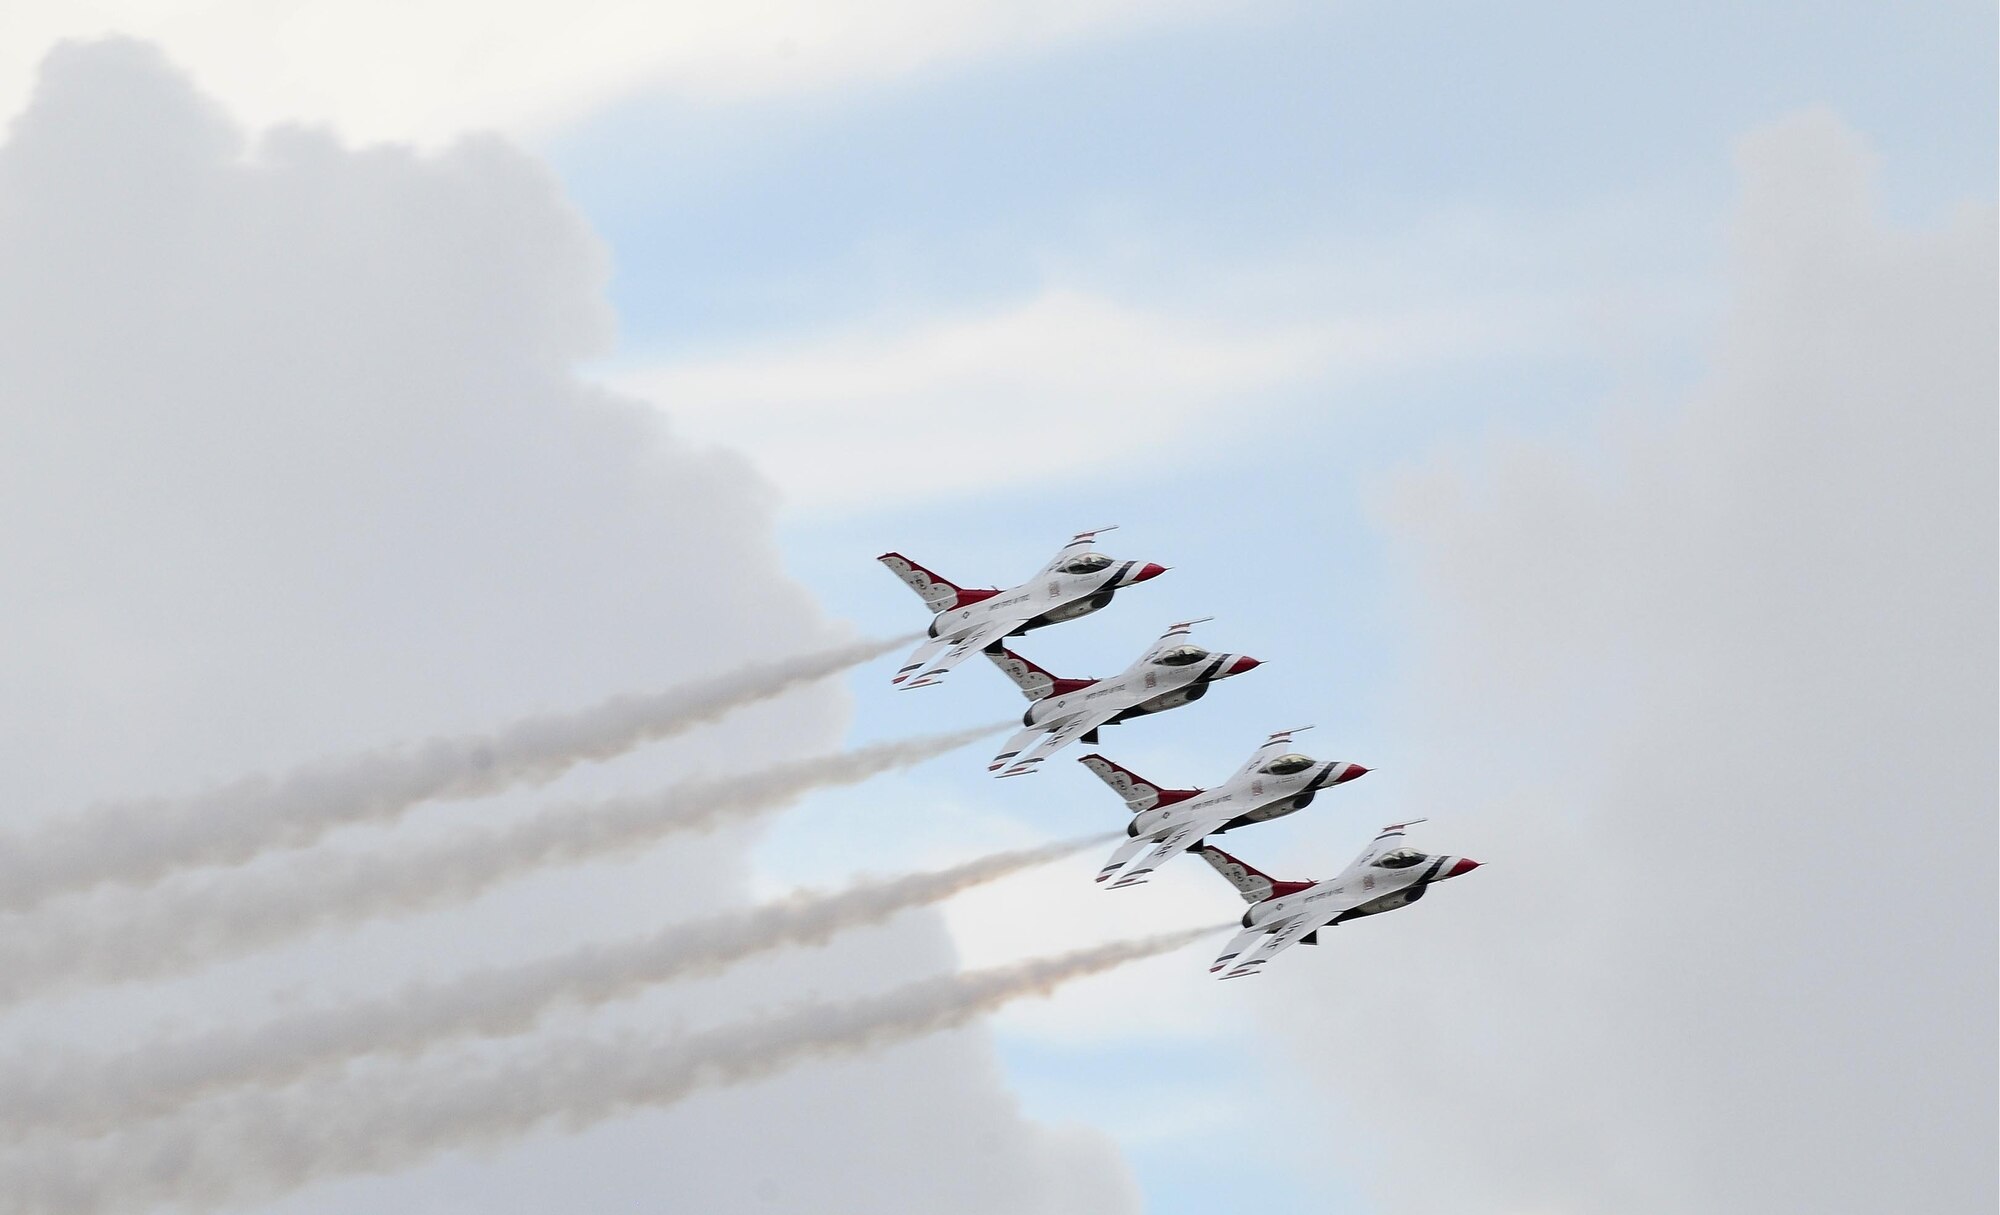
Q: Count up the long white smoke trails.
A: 4